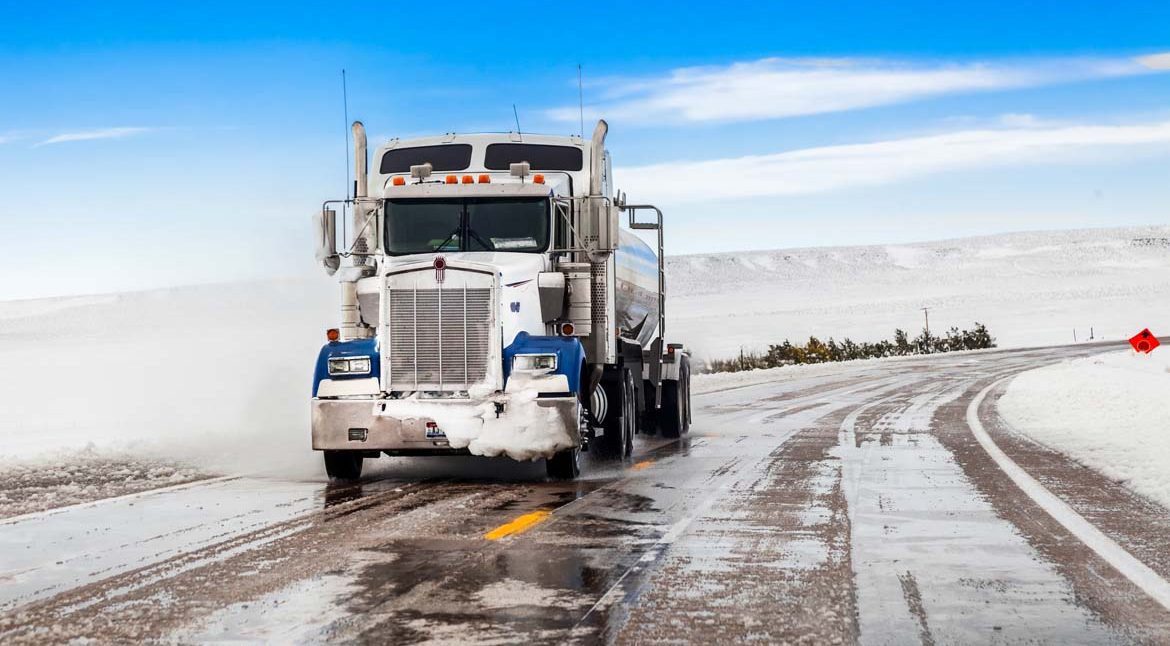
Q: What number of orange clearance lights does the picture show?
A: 5